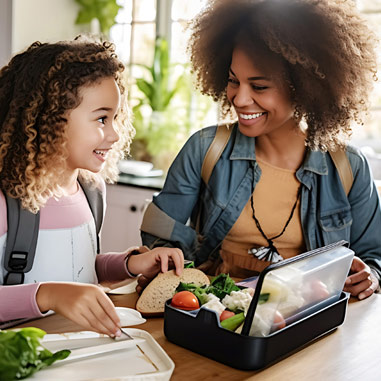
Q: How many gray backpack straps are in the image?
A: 2